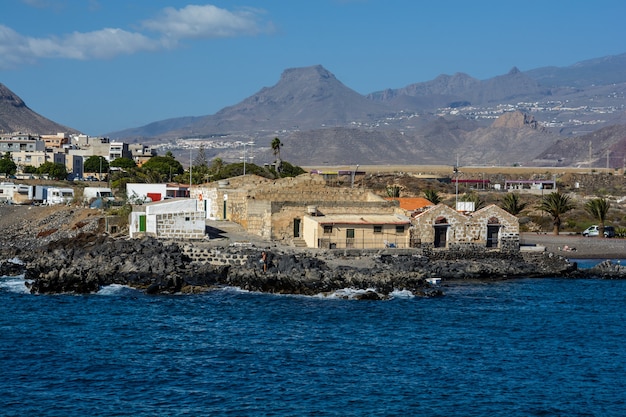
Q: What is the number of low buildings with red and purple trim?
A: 2